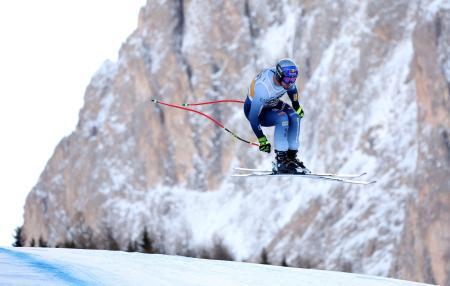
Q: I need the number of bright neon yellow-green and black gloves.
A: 2